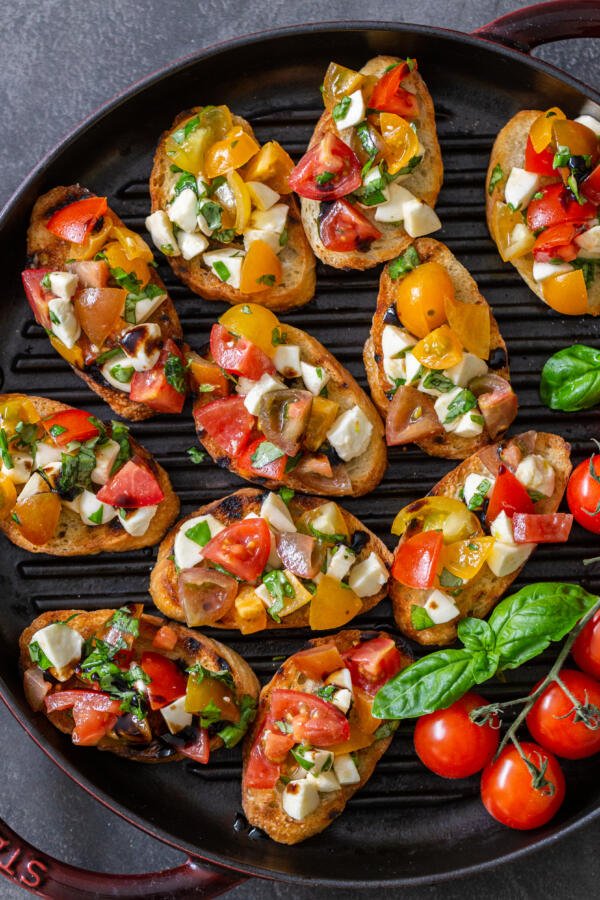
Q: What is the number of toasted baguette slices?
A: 11